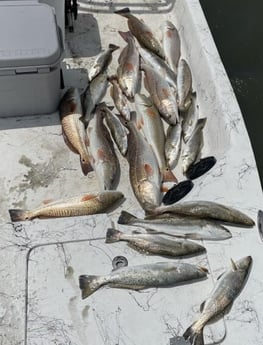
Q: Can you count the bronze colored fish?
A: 2